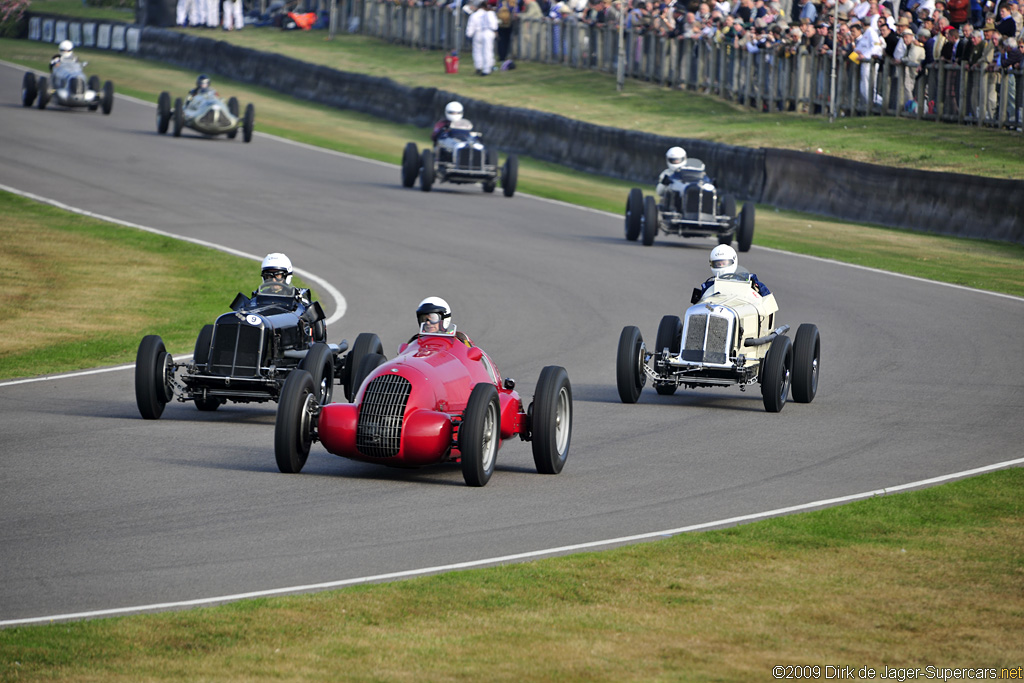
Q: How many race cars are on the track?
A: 7